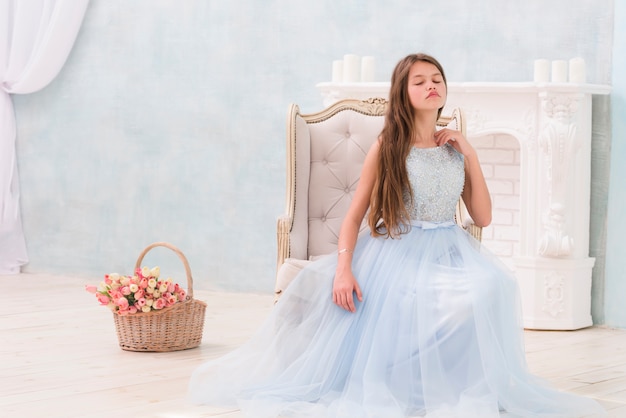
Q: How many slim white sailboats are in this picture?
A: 0